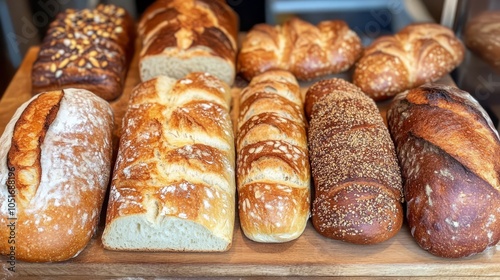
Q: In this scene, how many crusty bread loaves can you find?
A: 9